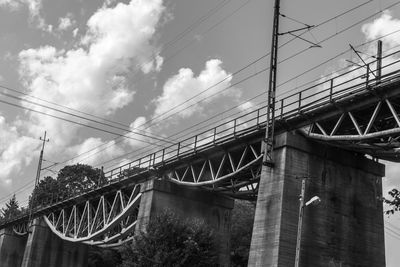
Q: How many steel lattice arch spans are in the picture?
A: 4